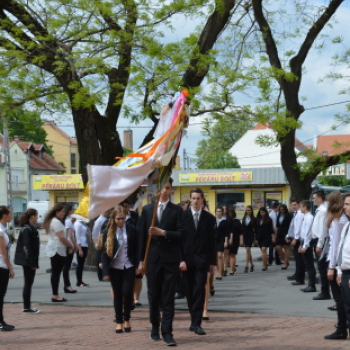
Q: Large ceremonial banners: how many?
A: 1